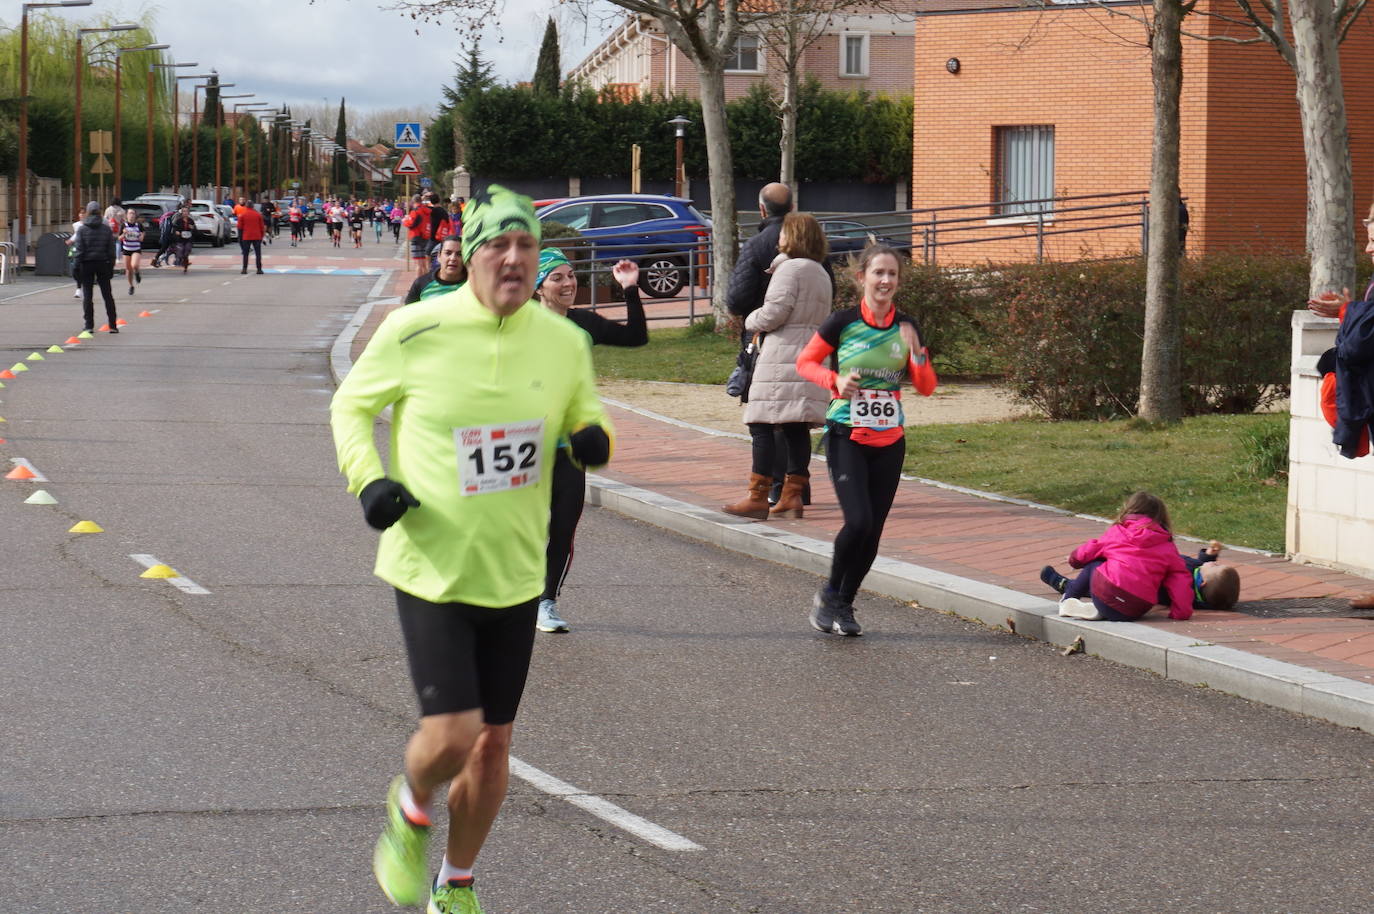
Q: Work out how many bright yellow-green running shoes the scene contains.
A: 2